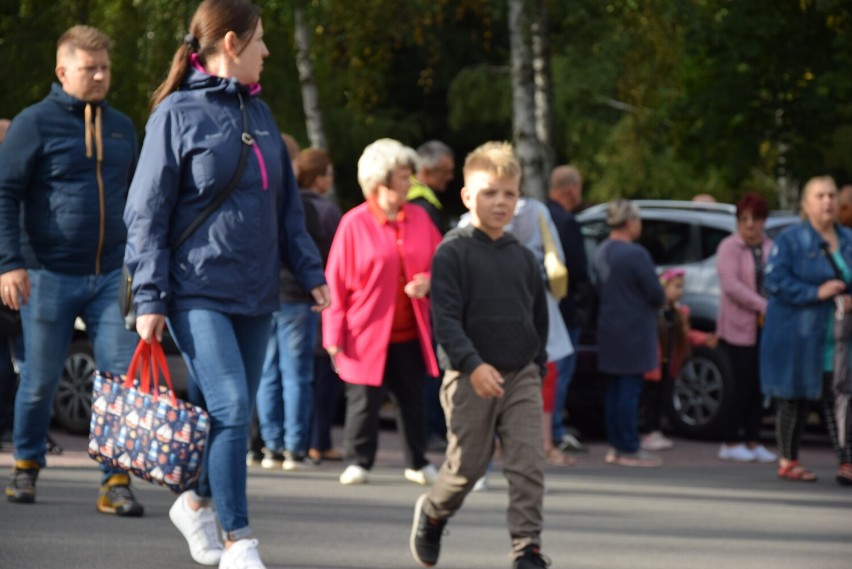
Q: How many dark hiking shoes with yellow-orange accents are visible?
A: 2